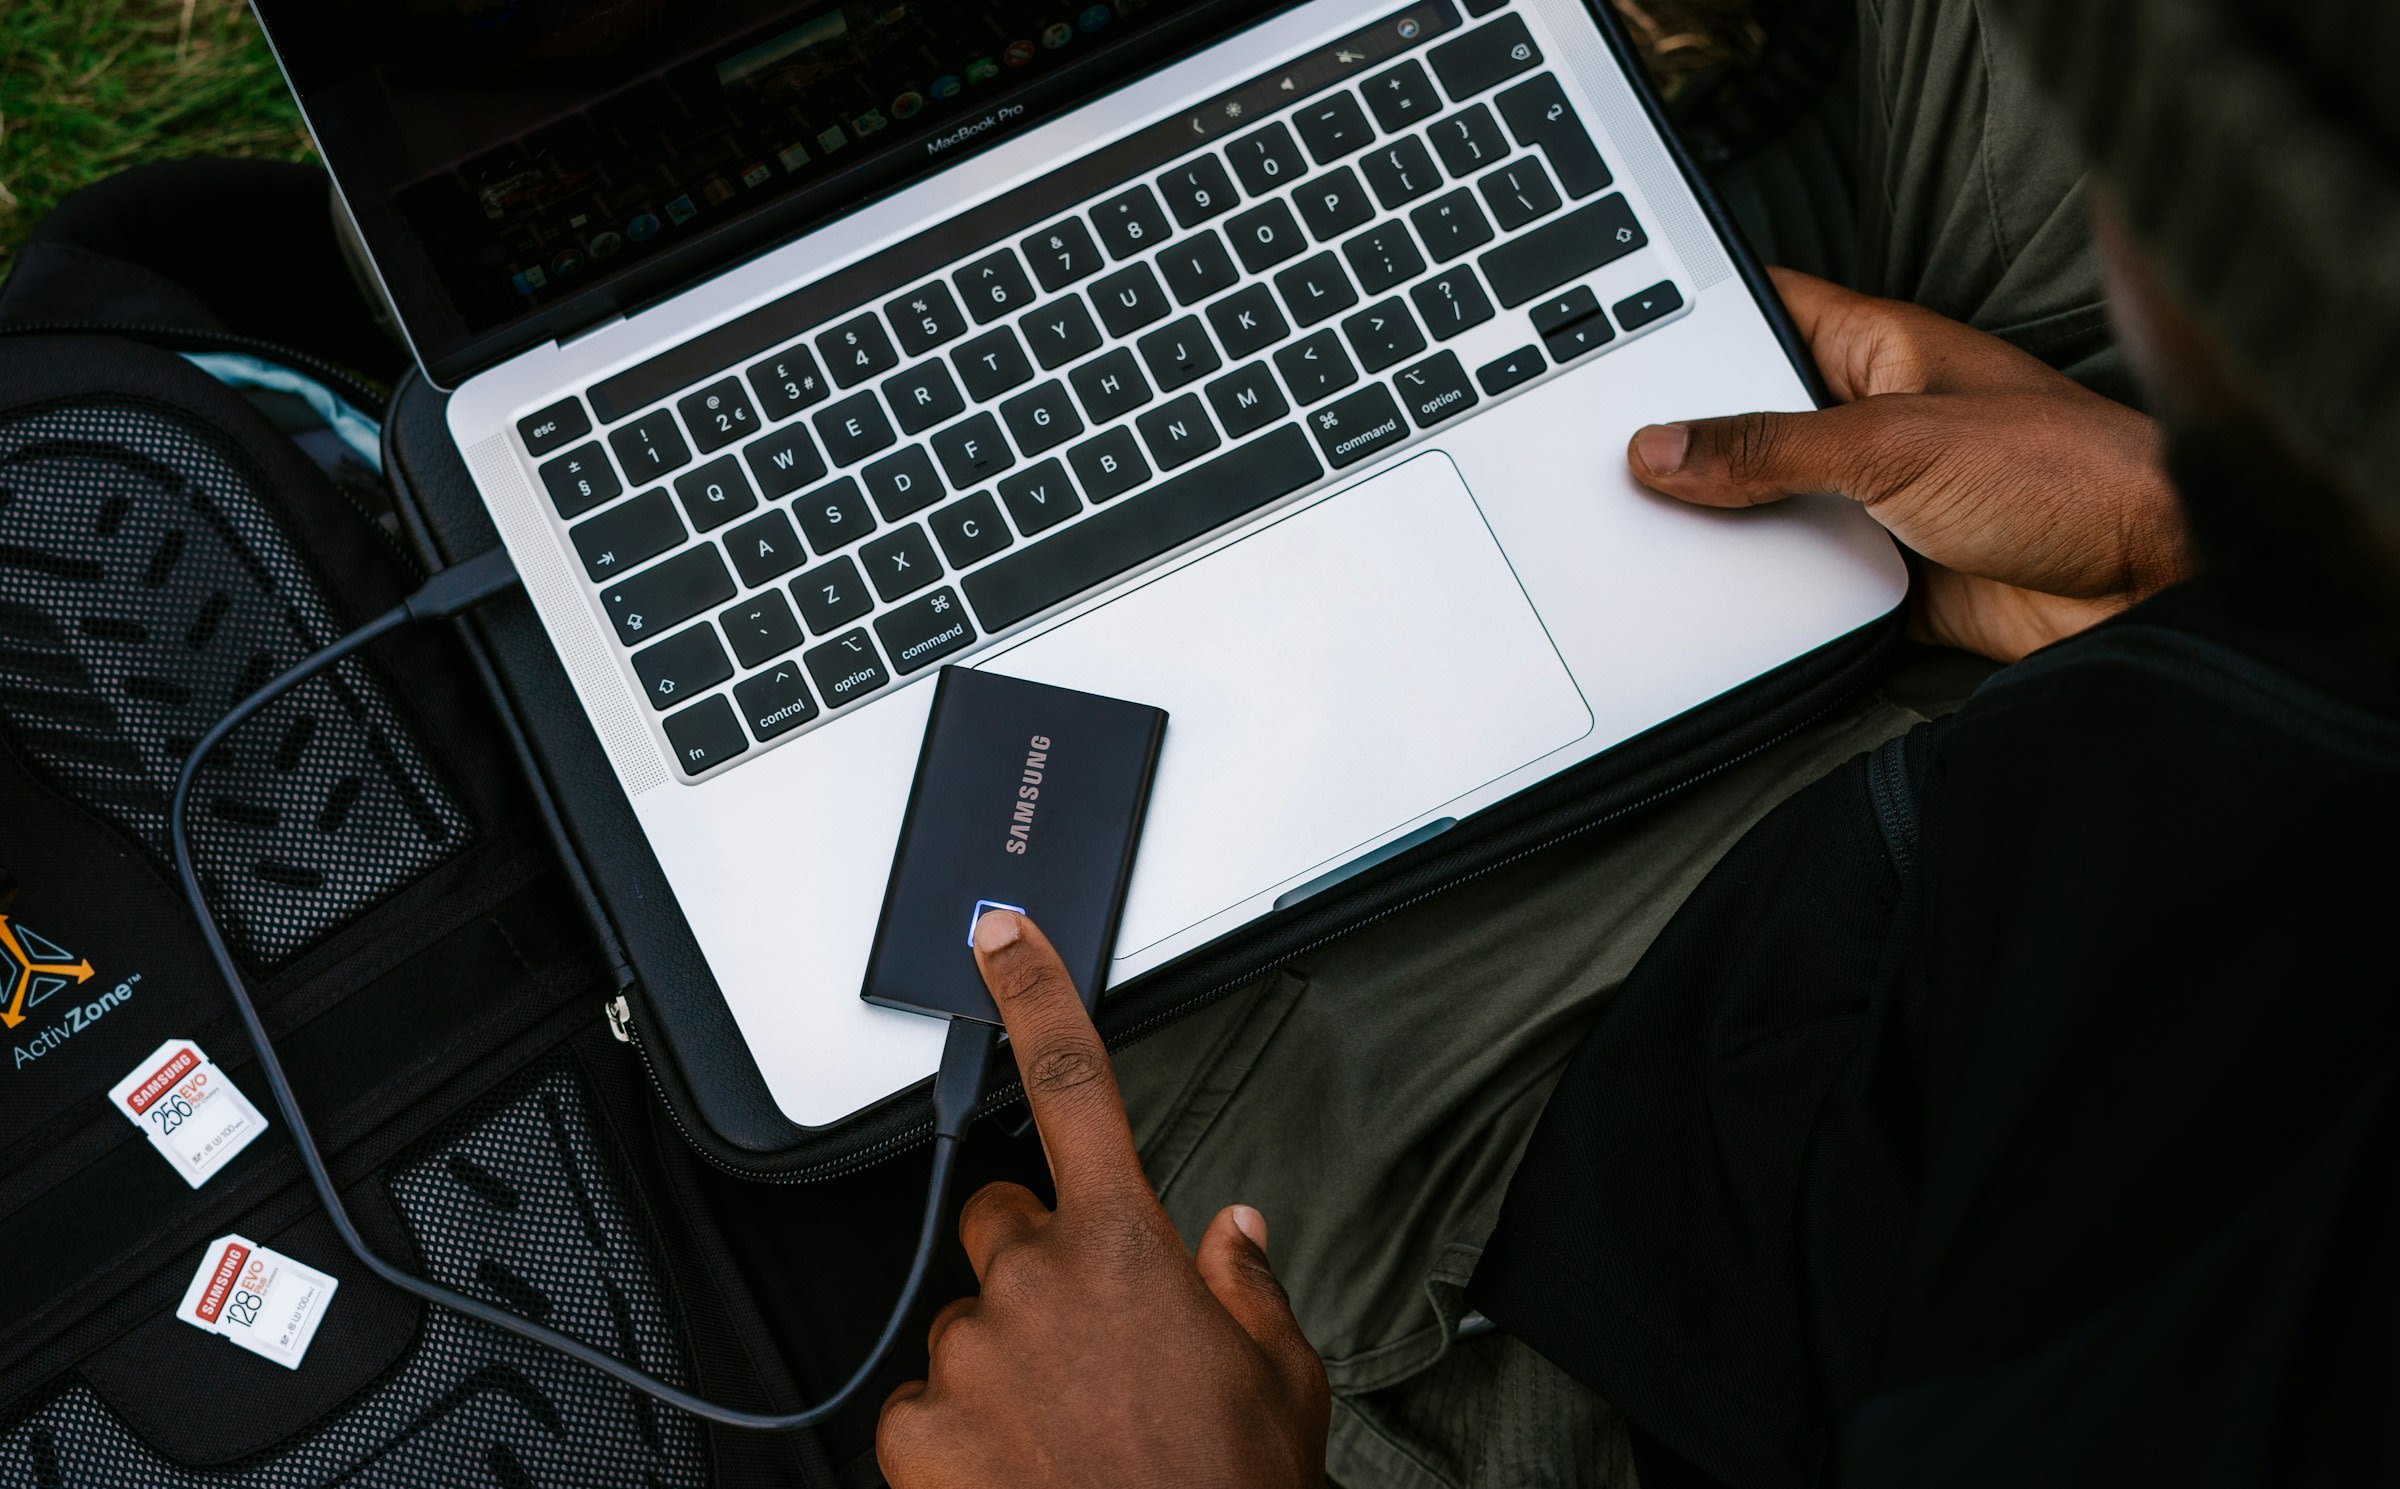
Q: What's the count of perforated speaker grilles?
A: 2